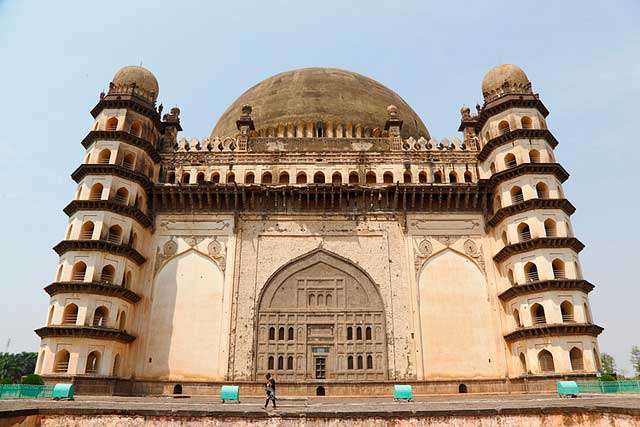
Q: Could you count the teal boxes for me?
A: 4